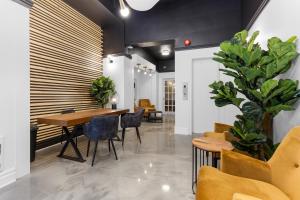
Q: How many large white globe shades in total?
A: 1